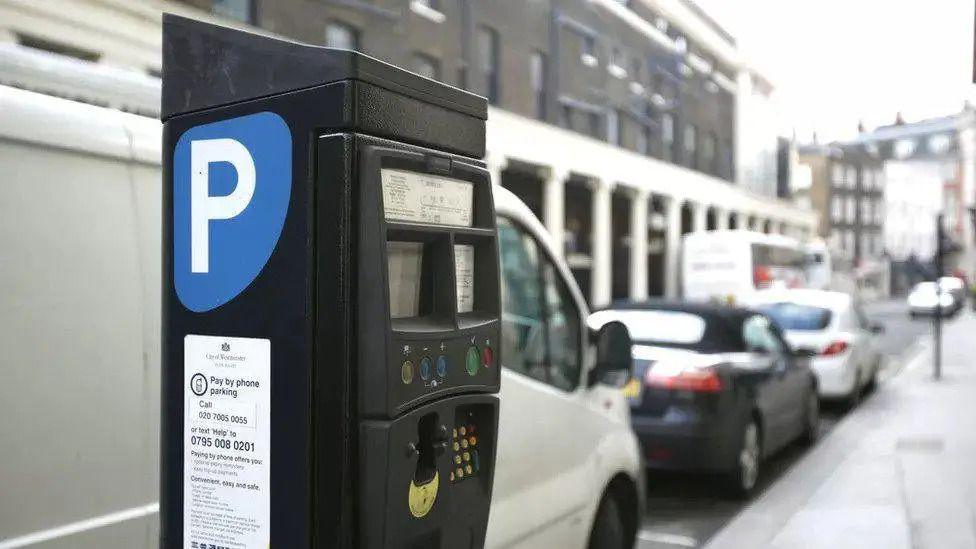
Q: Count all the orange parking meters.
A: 0